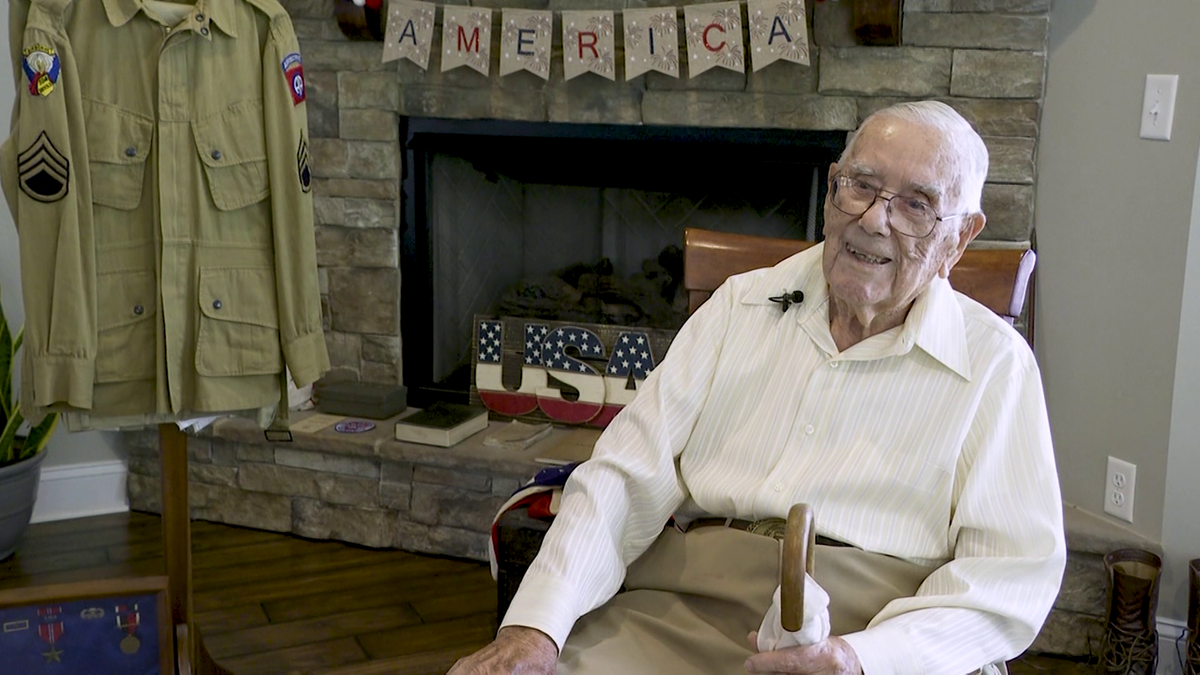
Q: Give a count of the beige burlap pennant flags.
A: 7